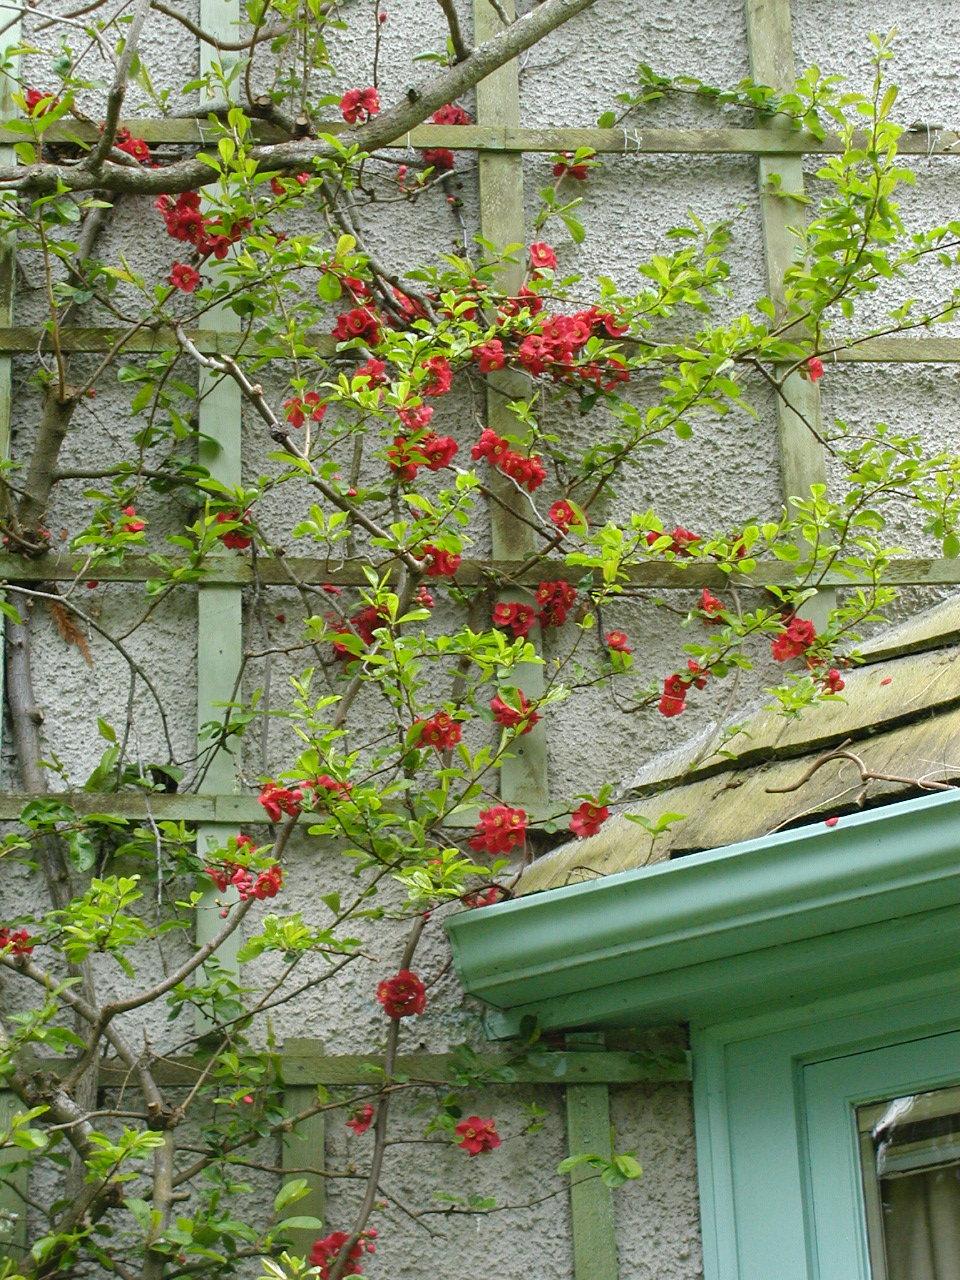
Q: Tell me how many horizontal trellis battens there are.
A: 5